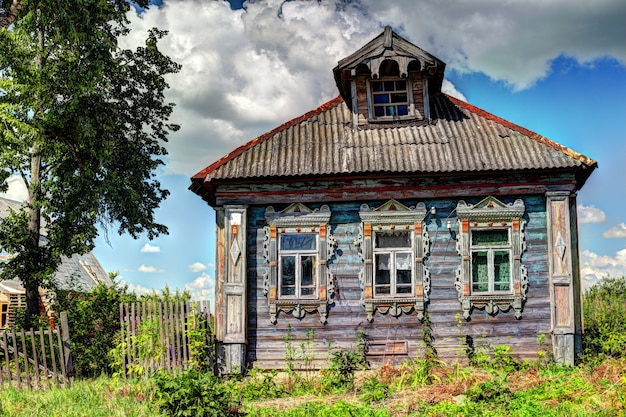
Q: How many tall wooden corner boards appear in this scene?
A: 2